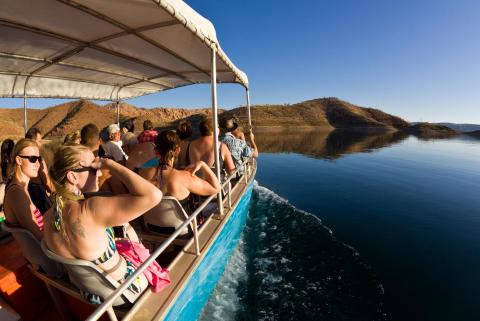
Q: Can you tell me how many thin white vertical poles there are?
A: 4